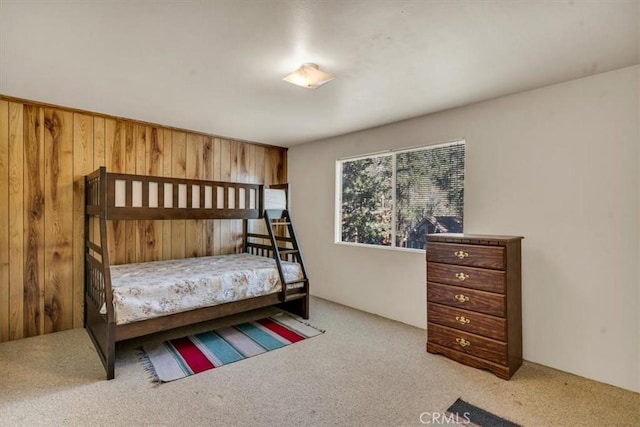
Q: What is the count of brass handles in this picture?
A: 5